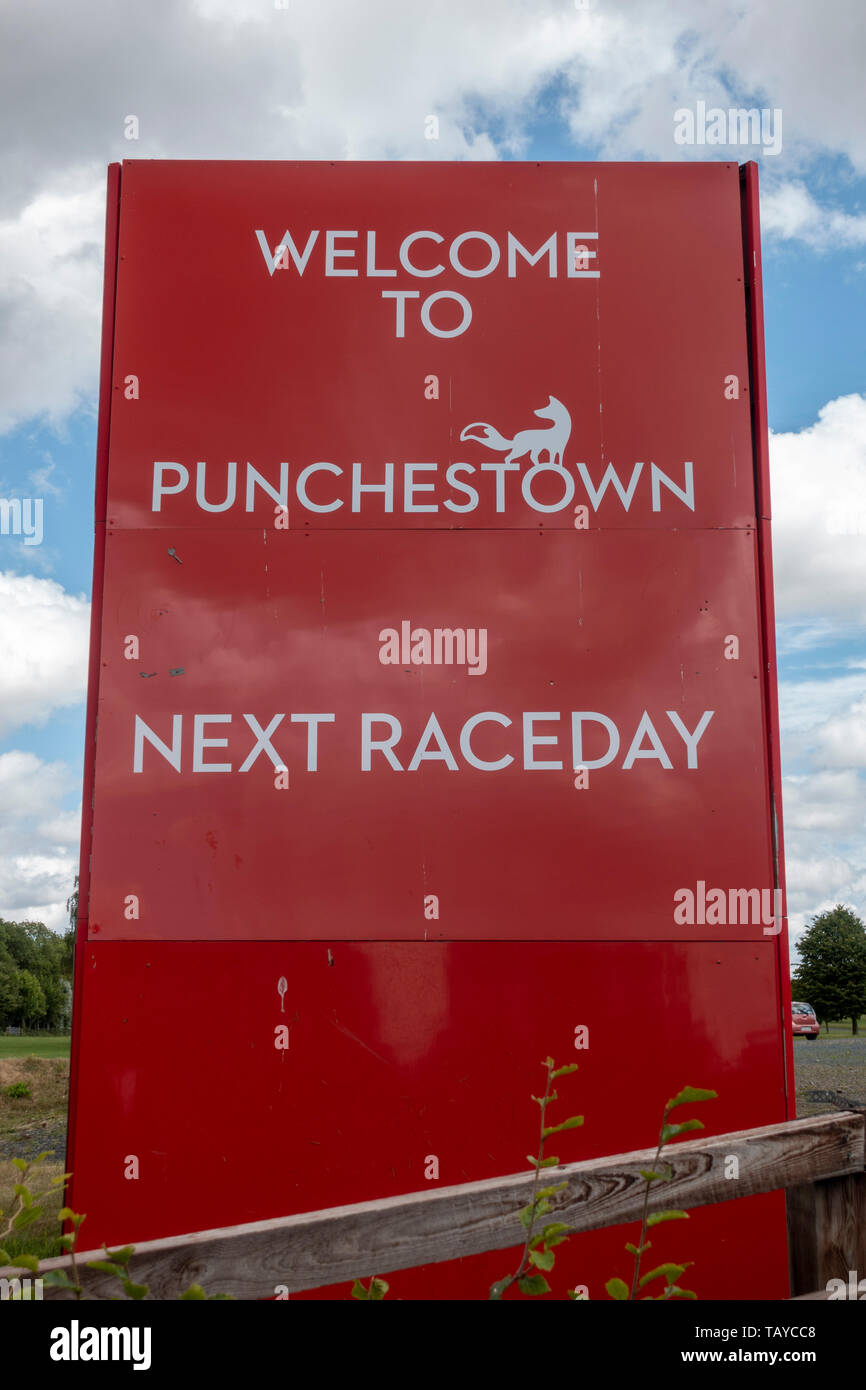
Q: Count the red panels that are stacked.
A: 3